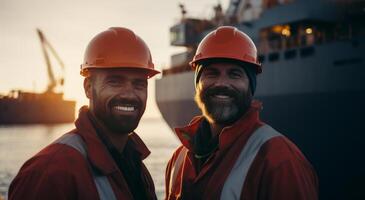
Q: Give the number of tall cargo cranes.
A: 1